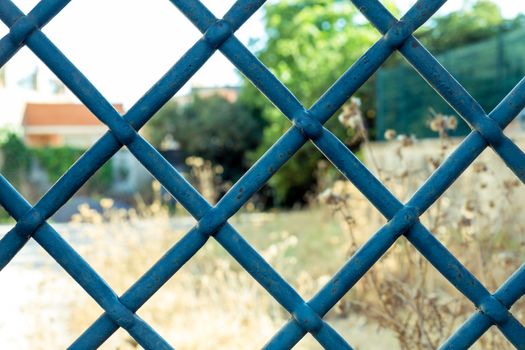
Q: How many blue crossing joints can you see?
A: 12